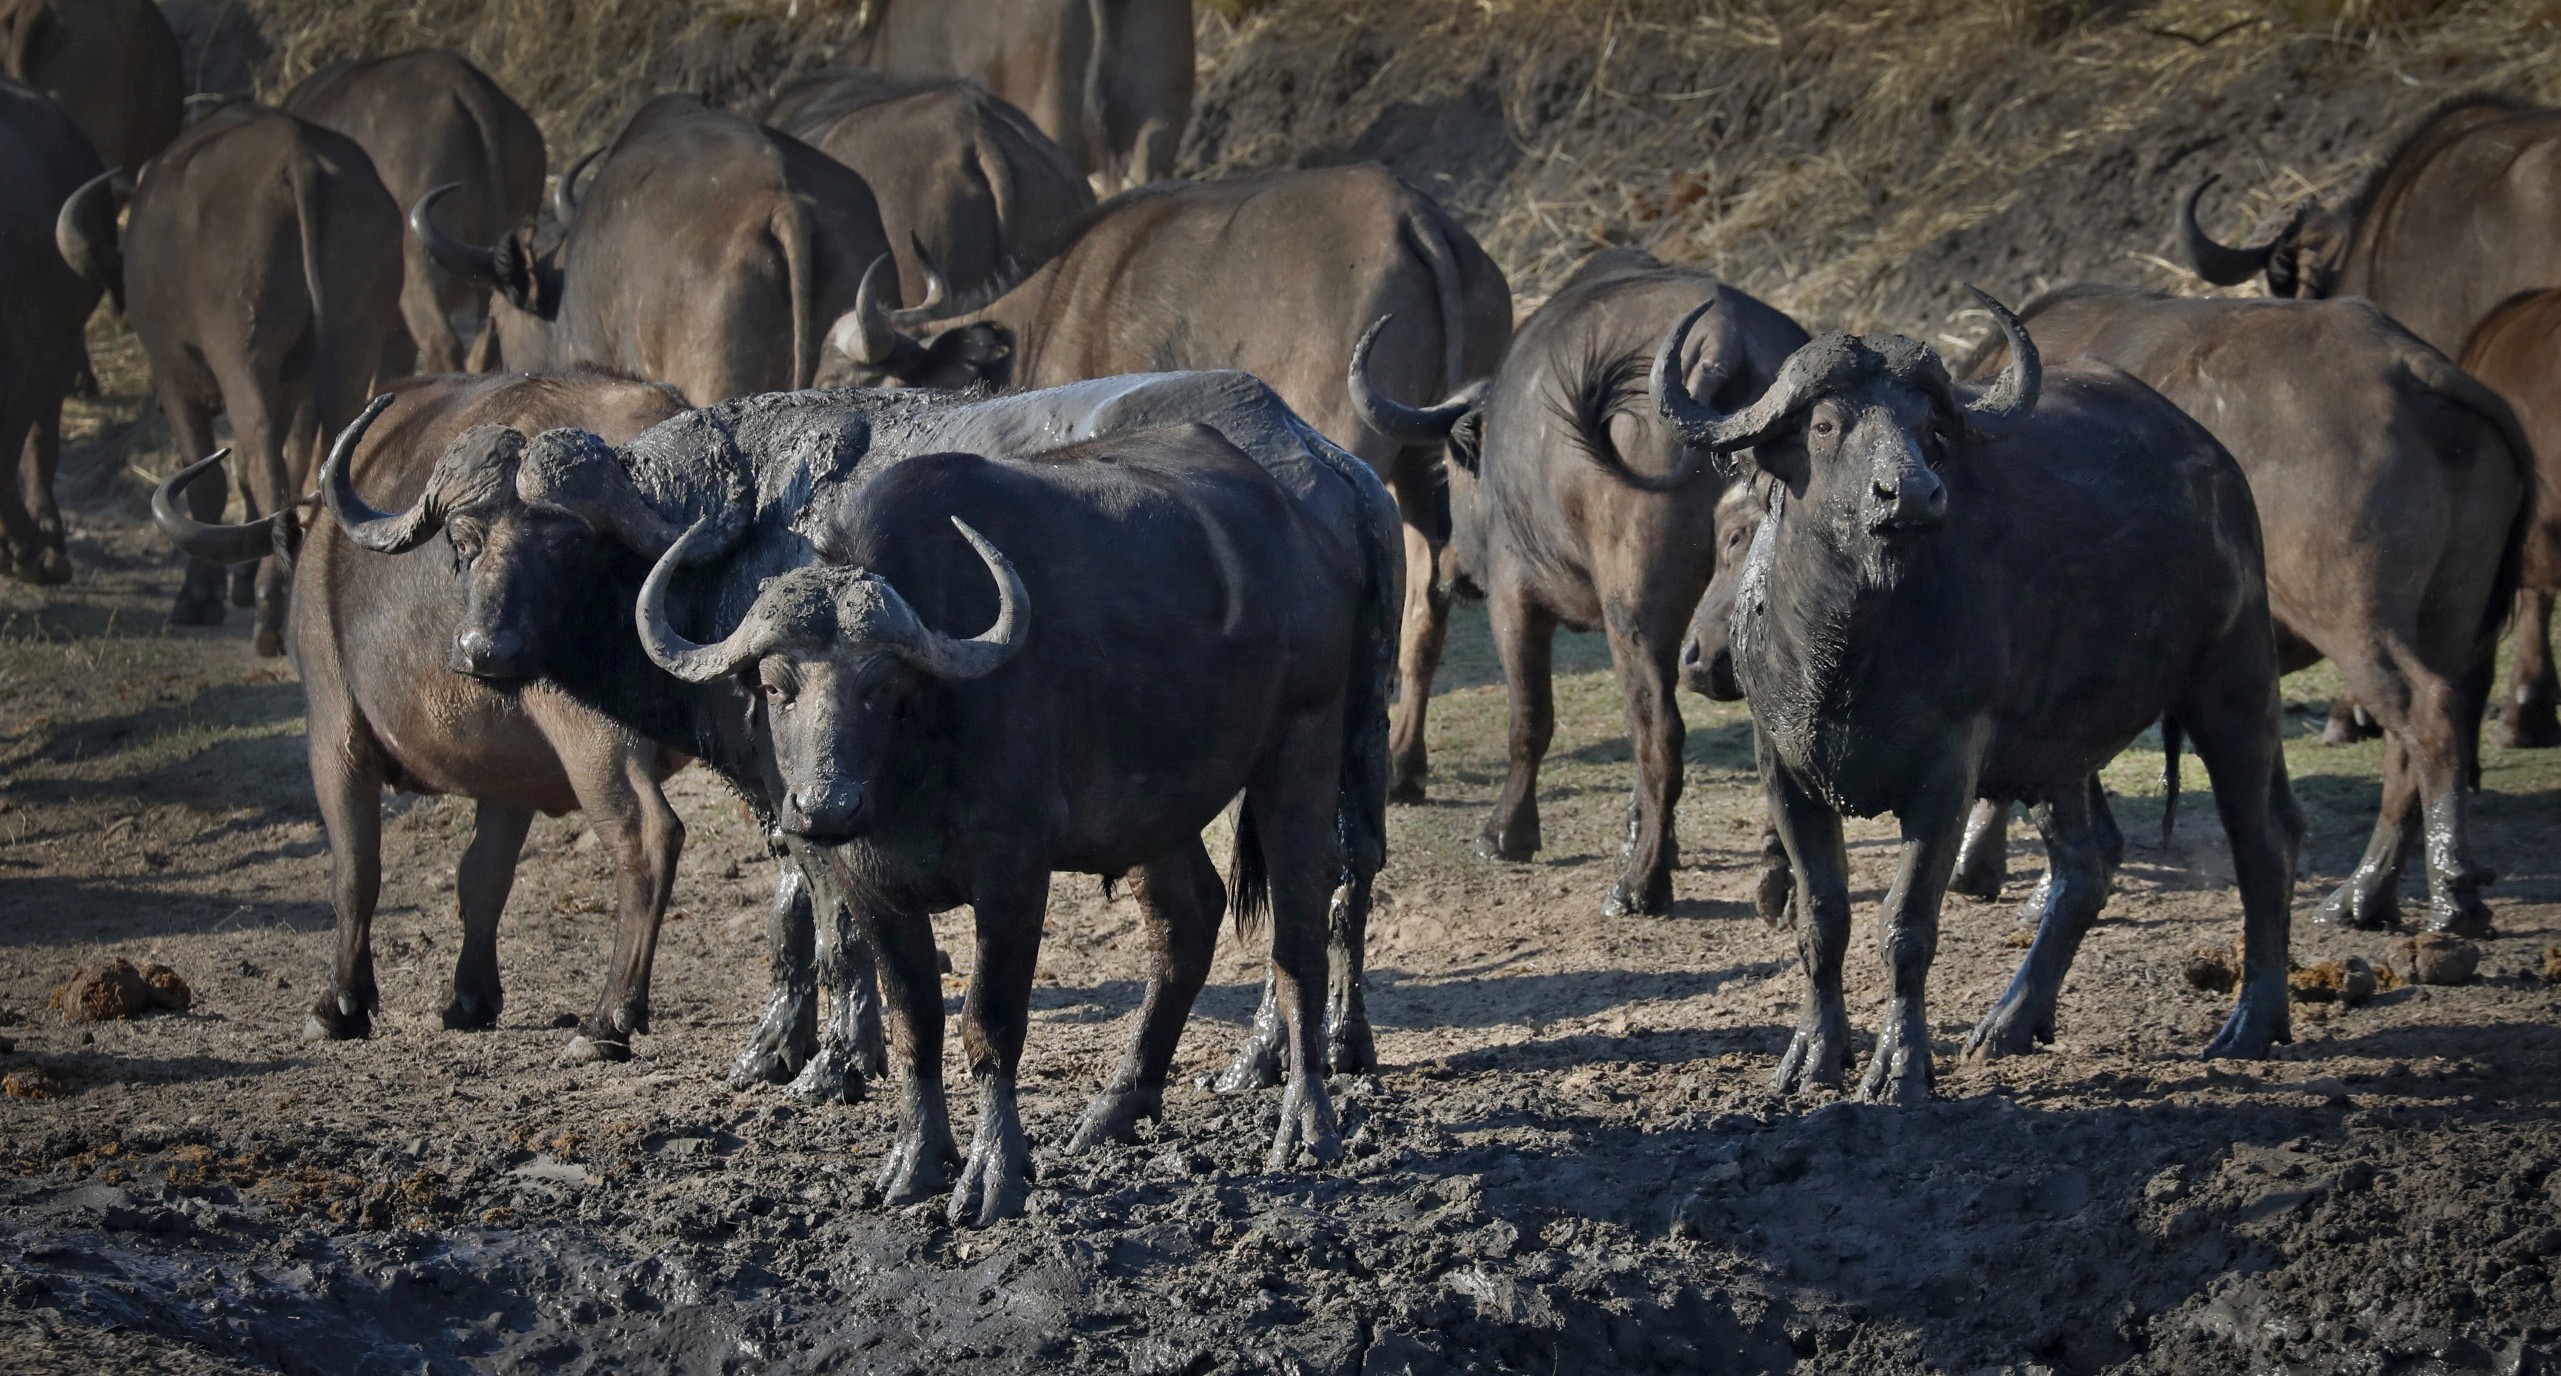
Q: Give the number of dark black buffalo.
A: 3